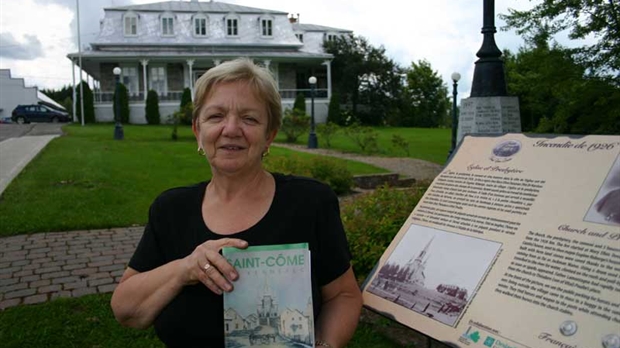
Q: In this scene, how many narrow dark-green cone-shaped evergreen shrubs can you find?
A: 6